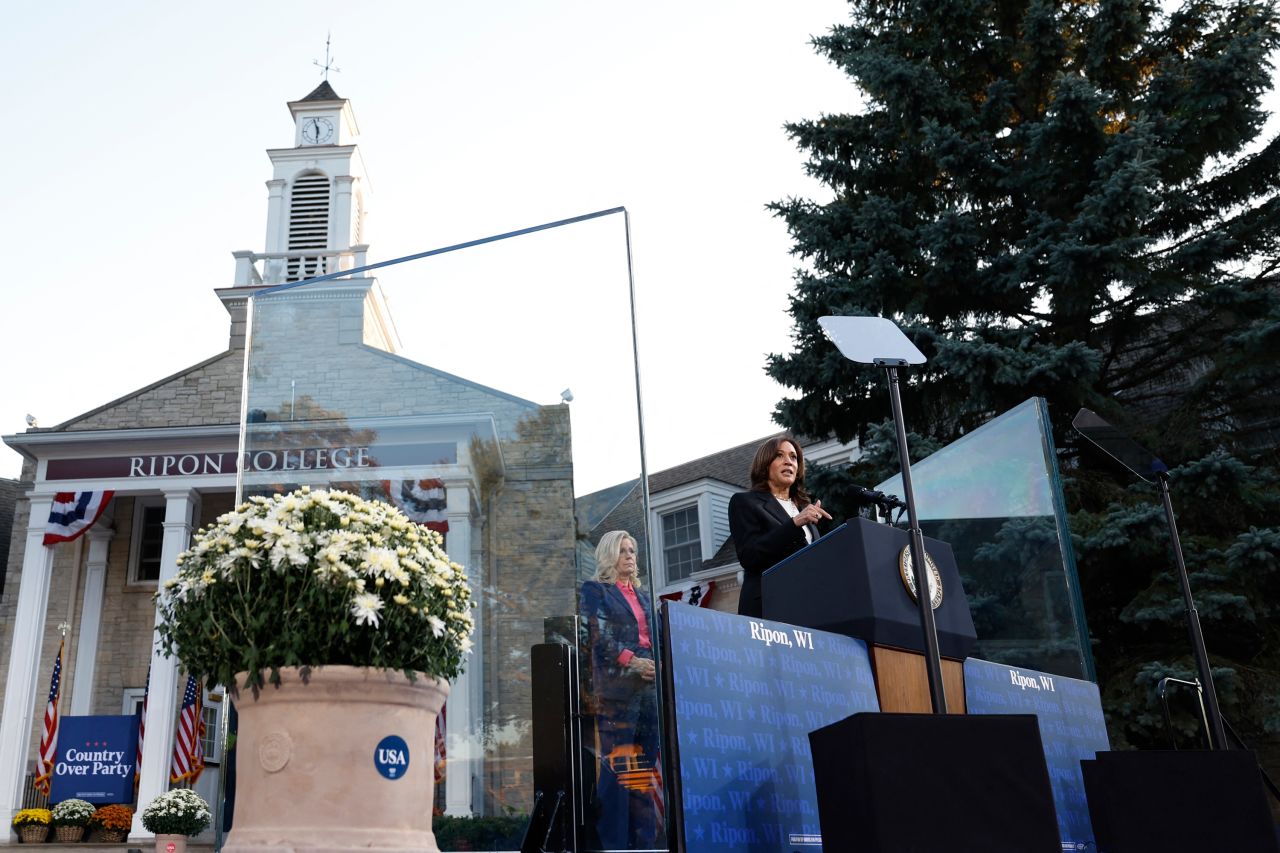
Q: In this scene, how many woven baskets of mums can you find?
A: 3